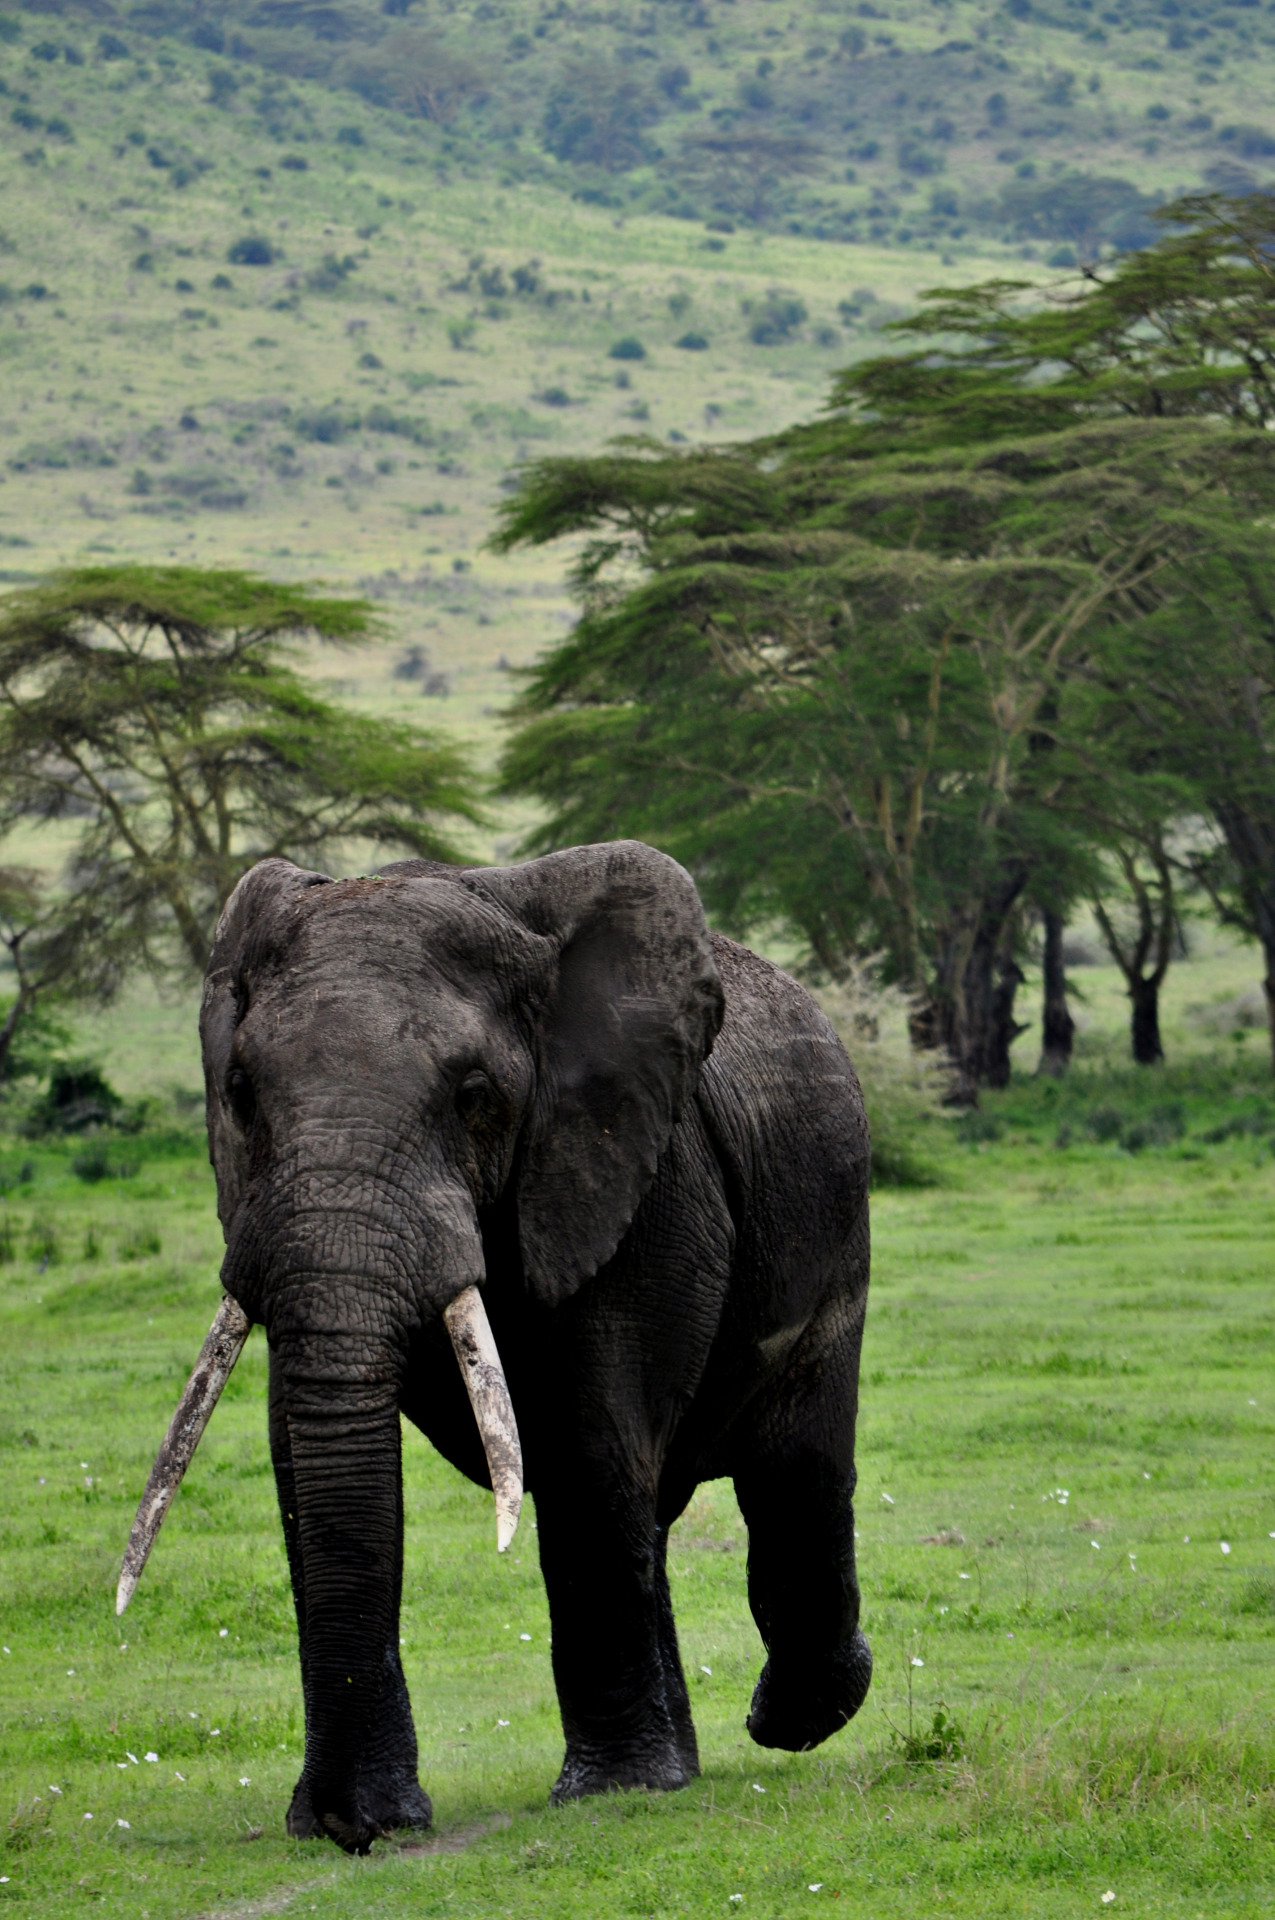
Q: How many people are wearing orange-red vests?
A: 0